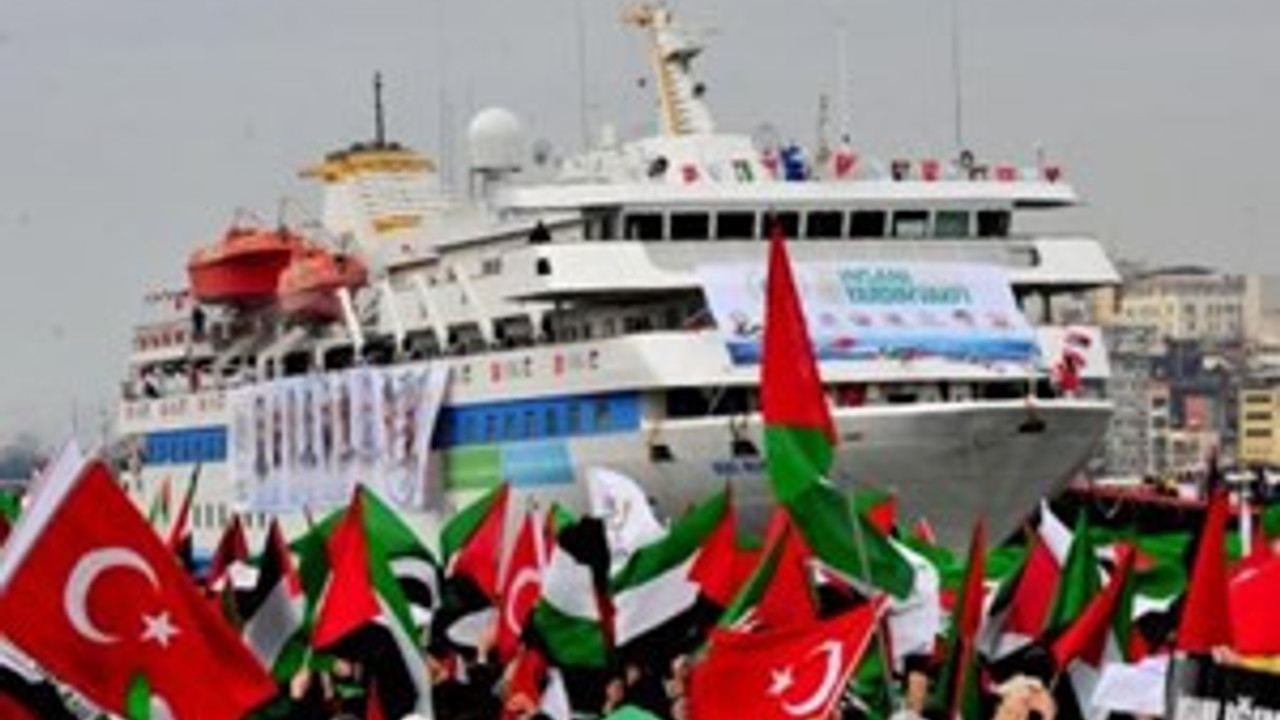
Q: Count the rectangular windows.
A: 9